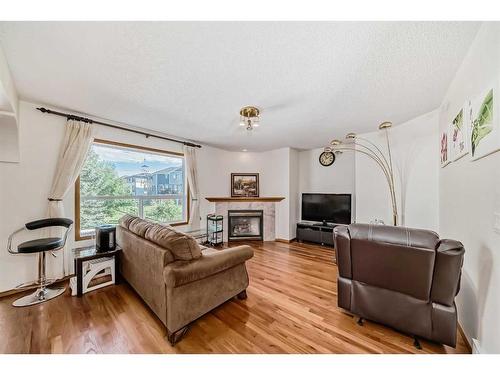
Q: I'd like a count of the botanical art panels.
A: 3